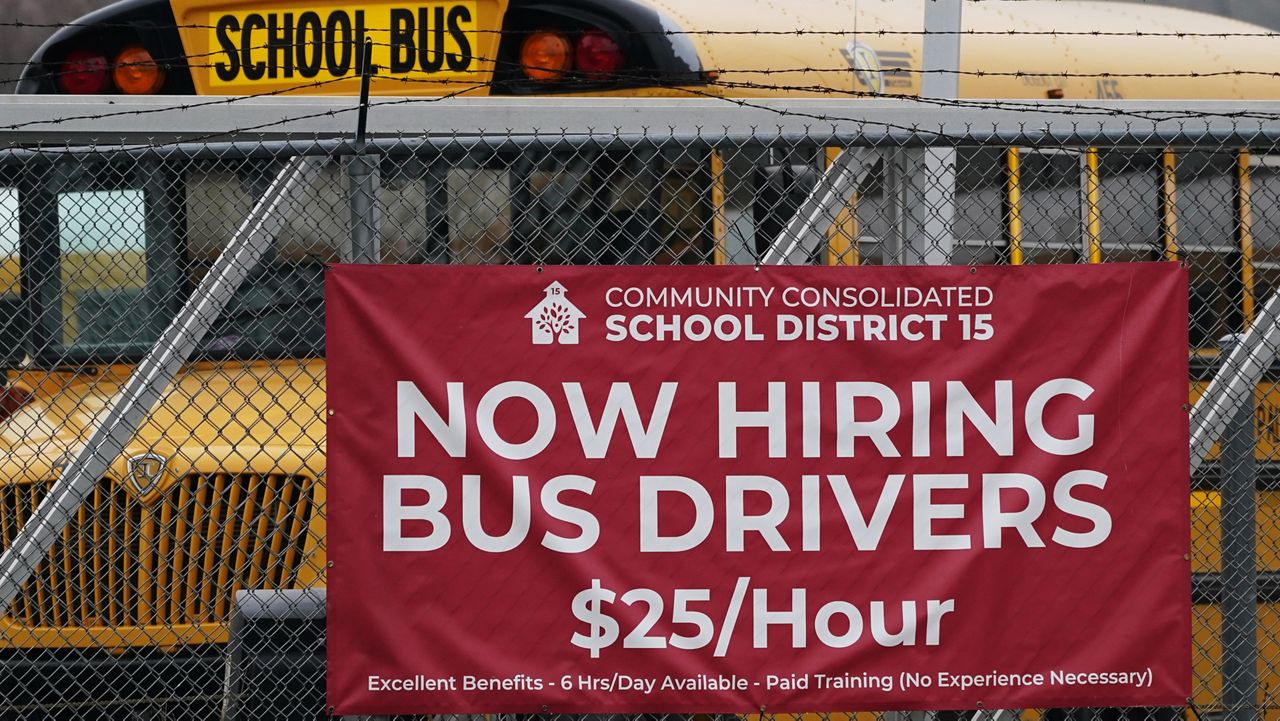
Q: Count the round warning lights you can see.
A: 4